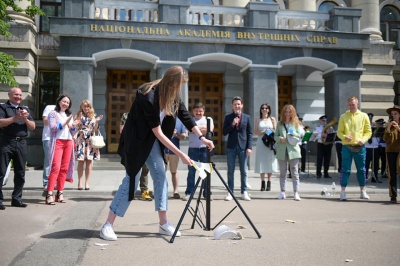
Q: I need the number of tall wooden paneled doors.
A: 3